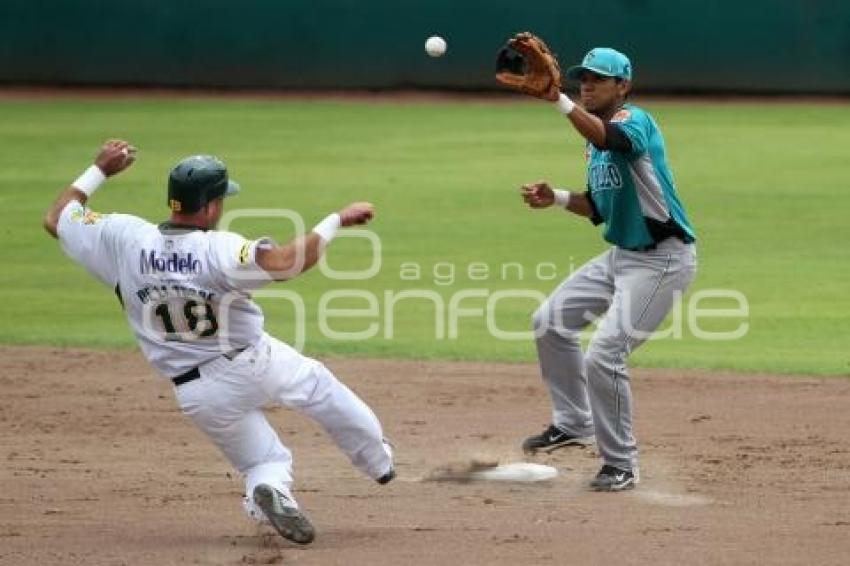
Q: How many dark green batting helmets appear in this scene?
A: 1